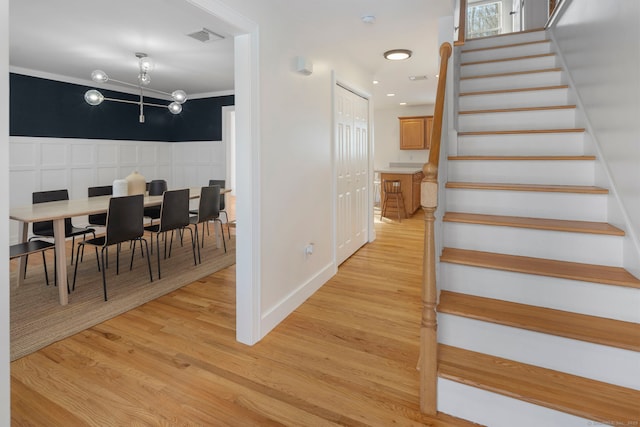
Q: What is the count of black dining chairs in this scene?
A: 8